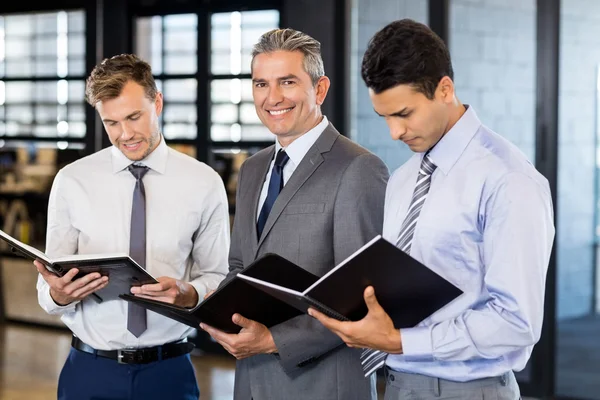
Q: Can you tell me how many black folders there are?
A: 3